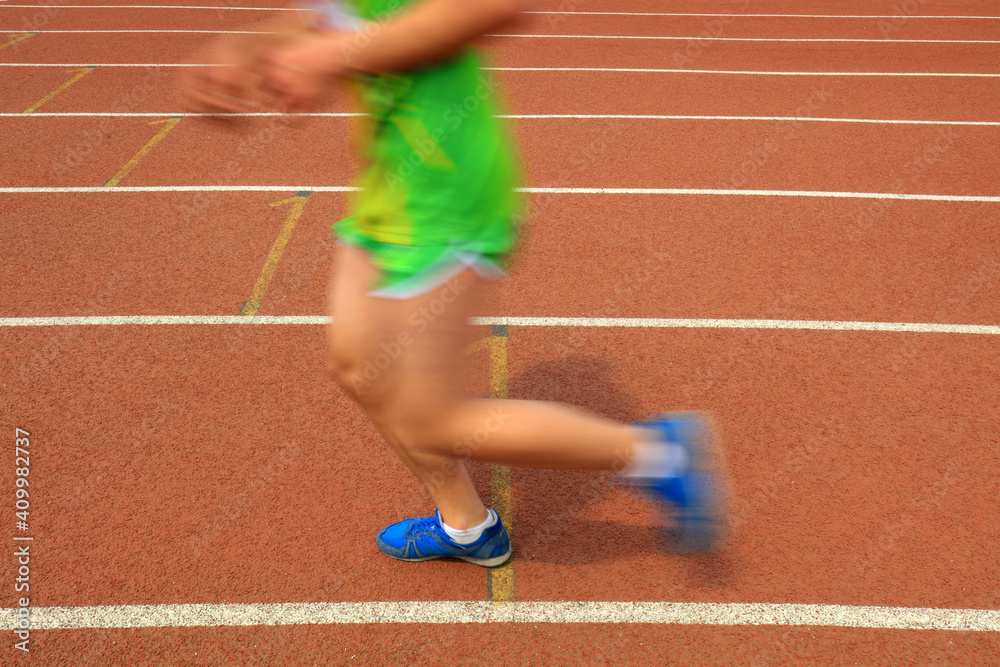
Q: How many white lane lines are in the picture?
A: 7